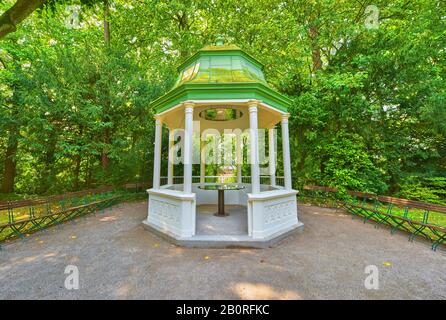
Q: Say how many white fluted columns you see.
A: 8